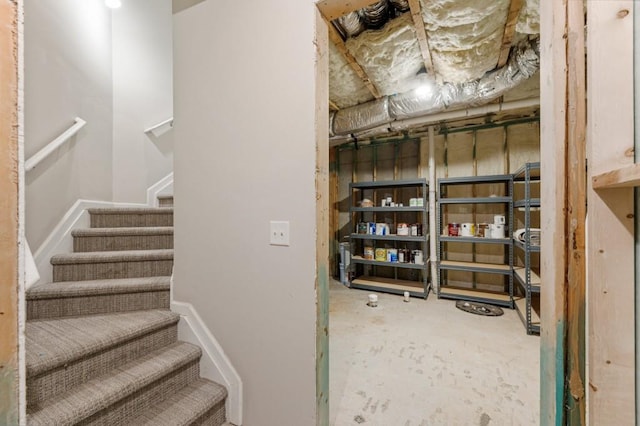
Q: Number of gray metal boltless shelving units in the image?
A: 3